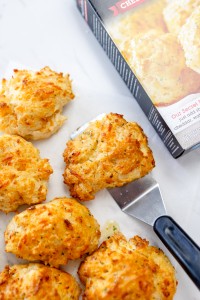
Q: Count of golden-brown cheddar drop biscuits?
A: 6